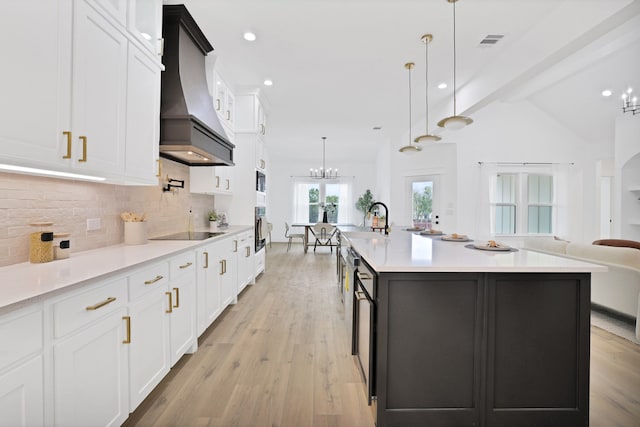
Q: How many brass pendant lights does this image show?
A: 3